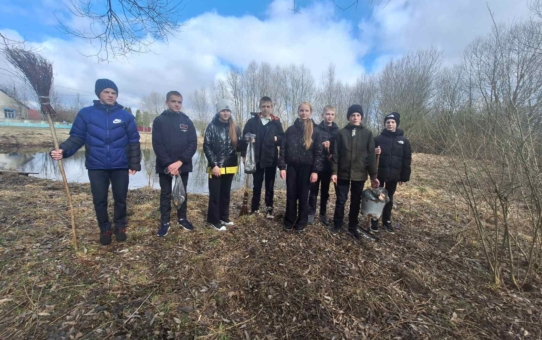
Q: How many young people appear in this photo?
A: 8